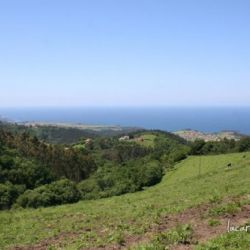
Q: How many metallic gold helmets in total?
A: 0